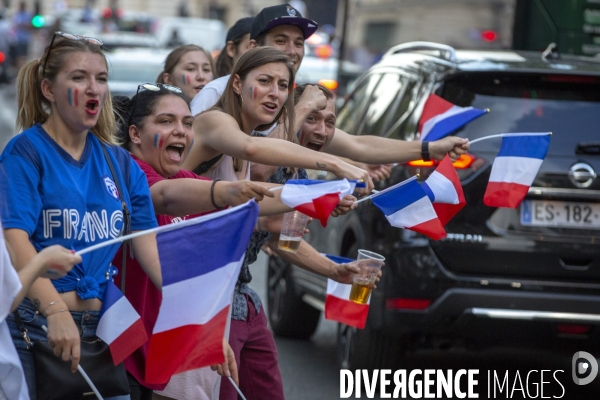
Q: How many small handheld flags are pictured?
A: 8